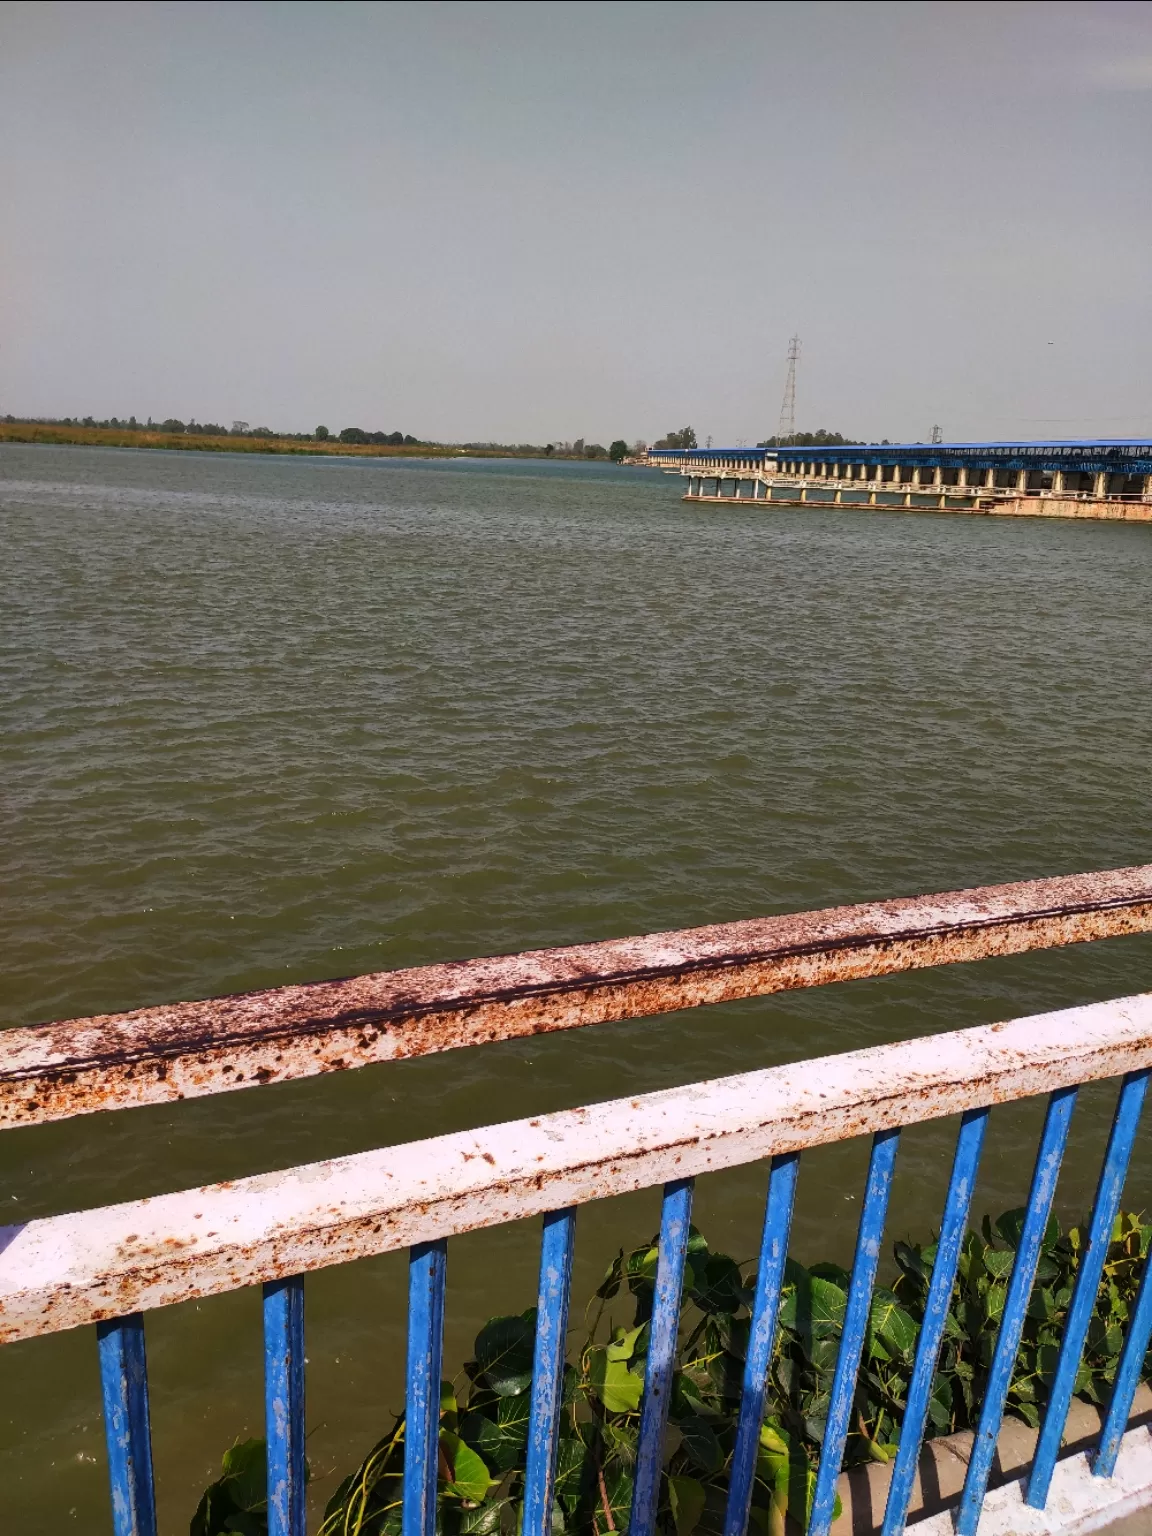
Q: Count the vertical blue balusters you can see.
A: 11